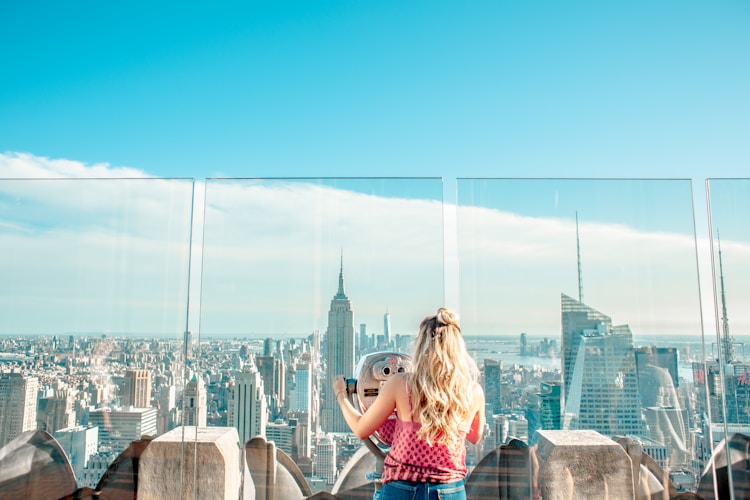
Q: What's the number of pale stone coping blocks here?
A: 2